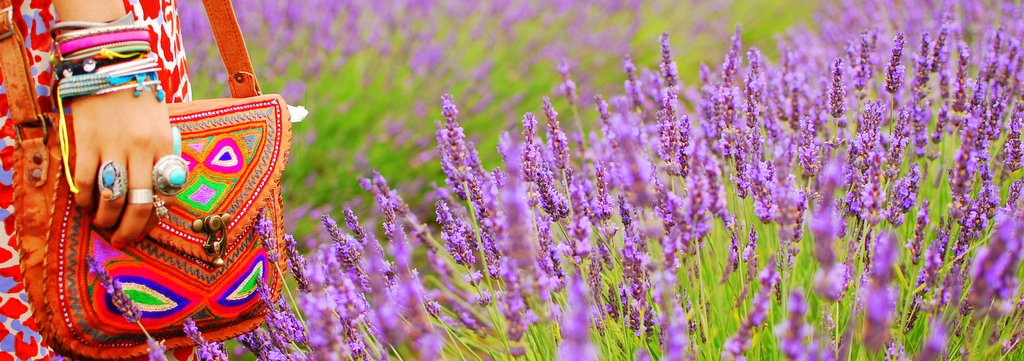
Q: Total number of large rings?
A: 2